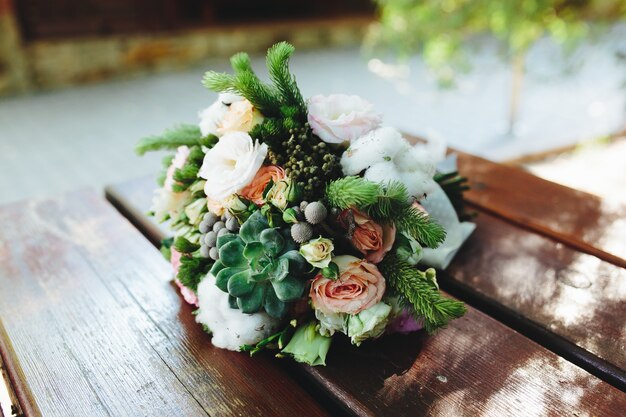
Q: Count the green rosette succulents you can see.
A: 1